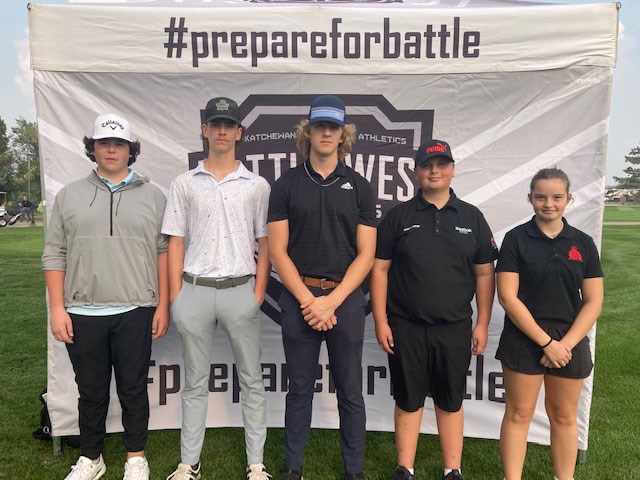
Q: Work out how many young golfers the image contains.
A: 5